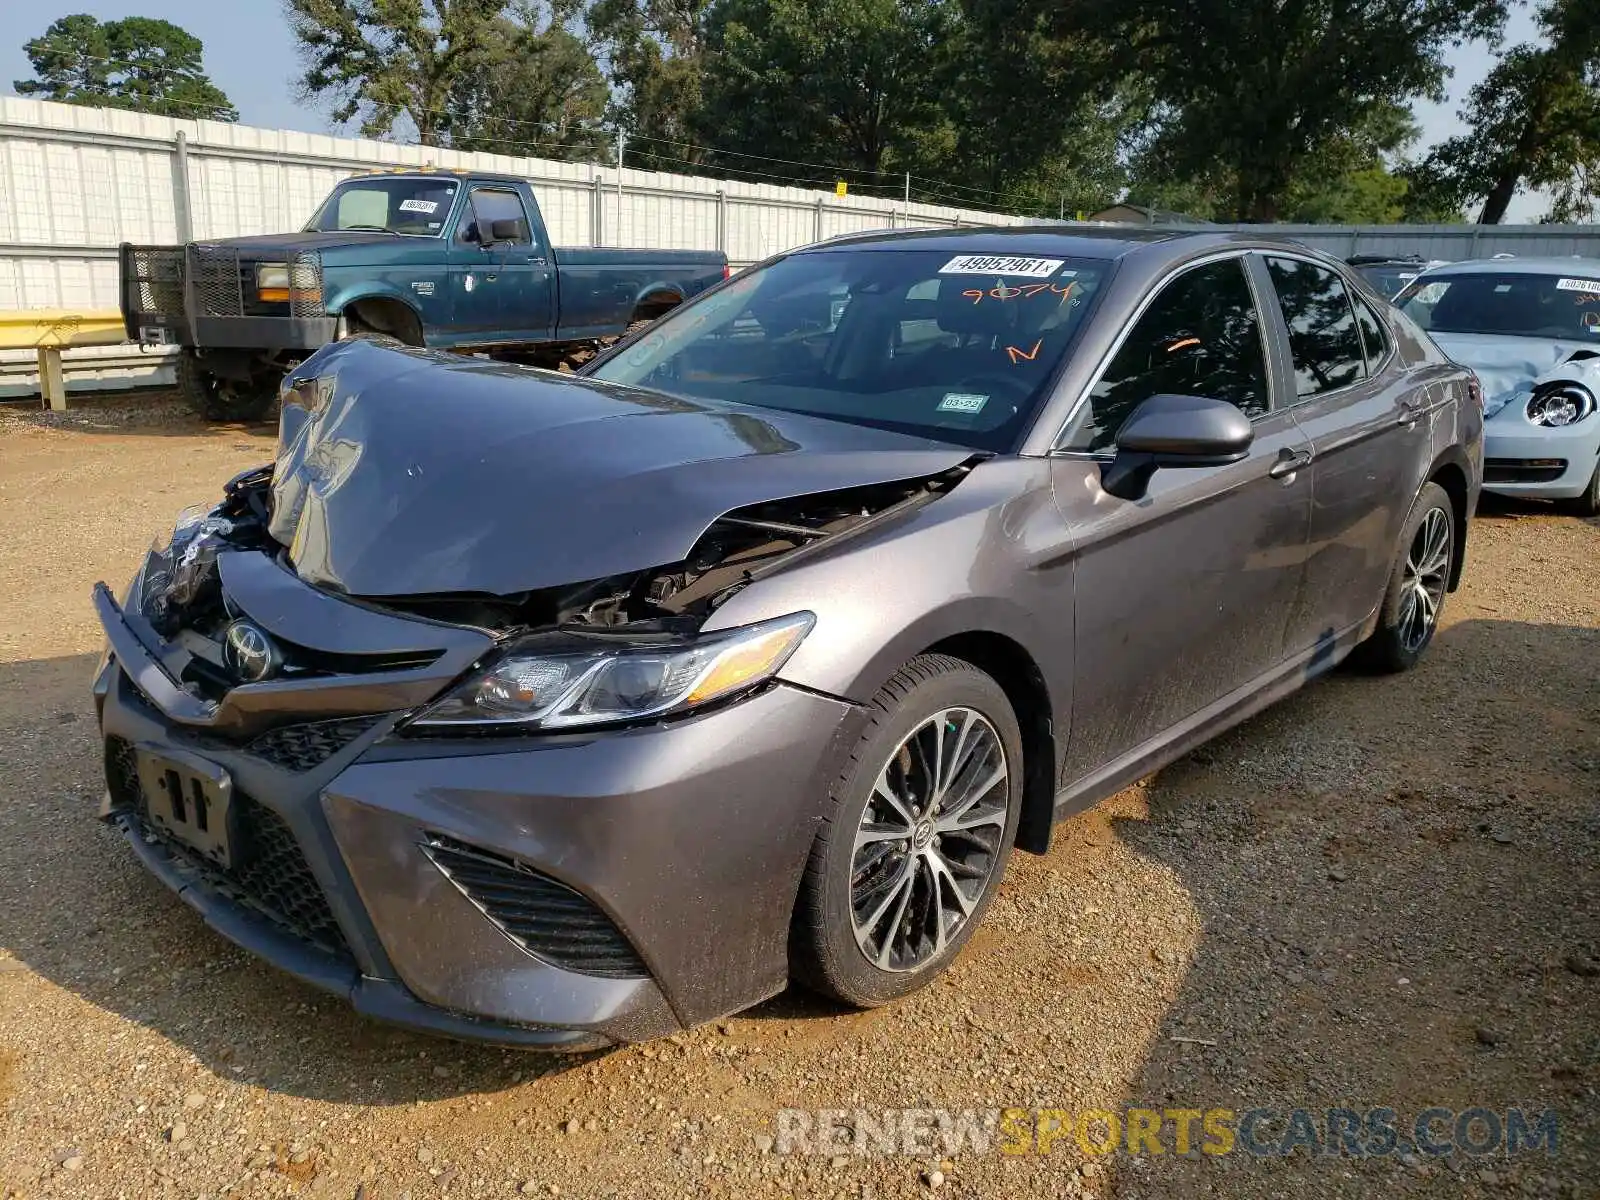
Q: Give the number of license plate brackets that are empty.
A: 1